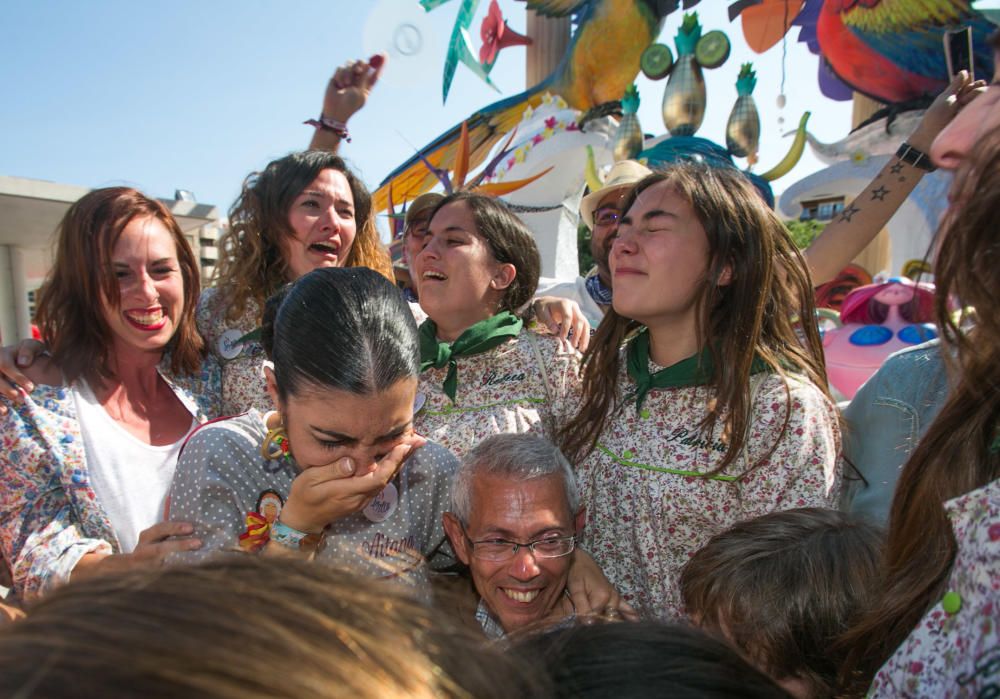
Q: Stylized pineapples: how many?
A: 3